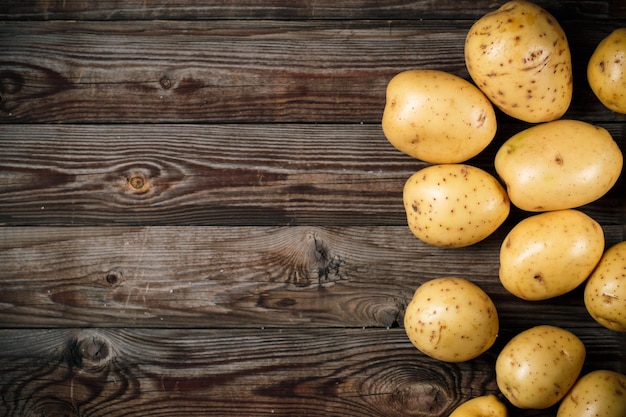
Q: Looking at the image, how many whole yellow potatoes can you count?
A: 7